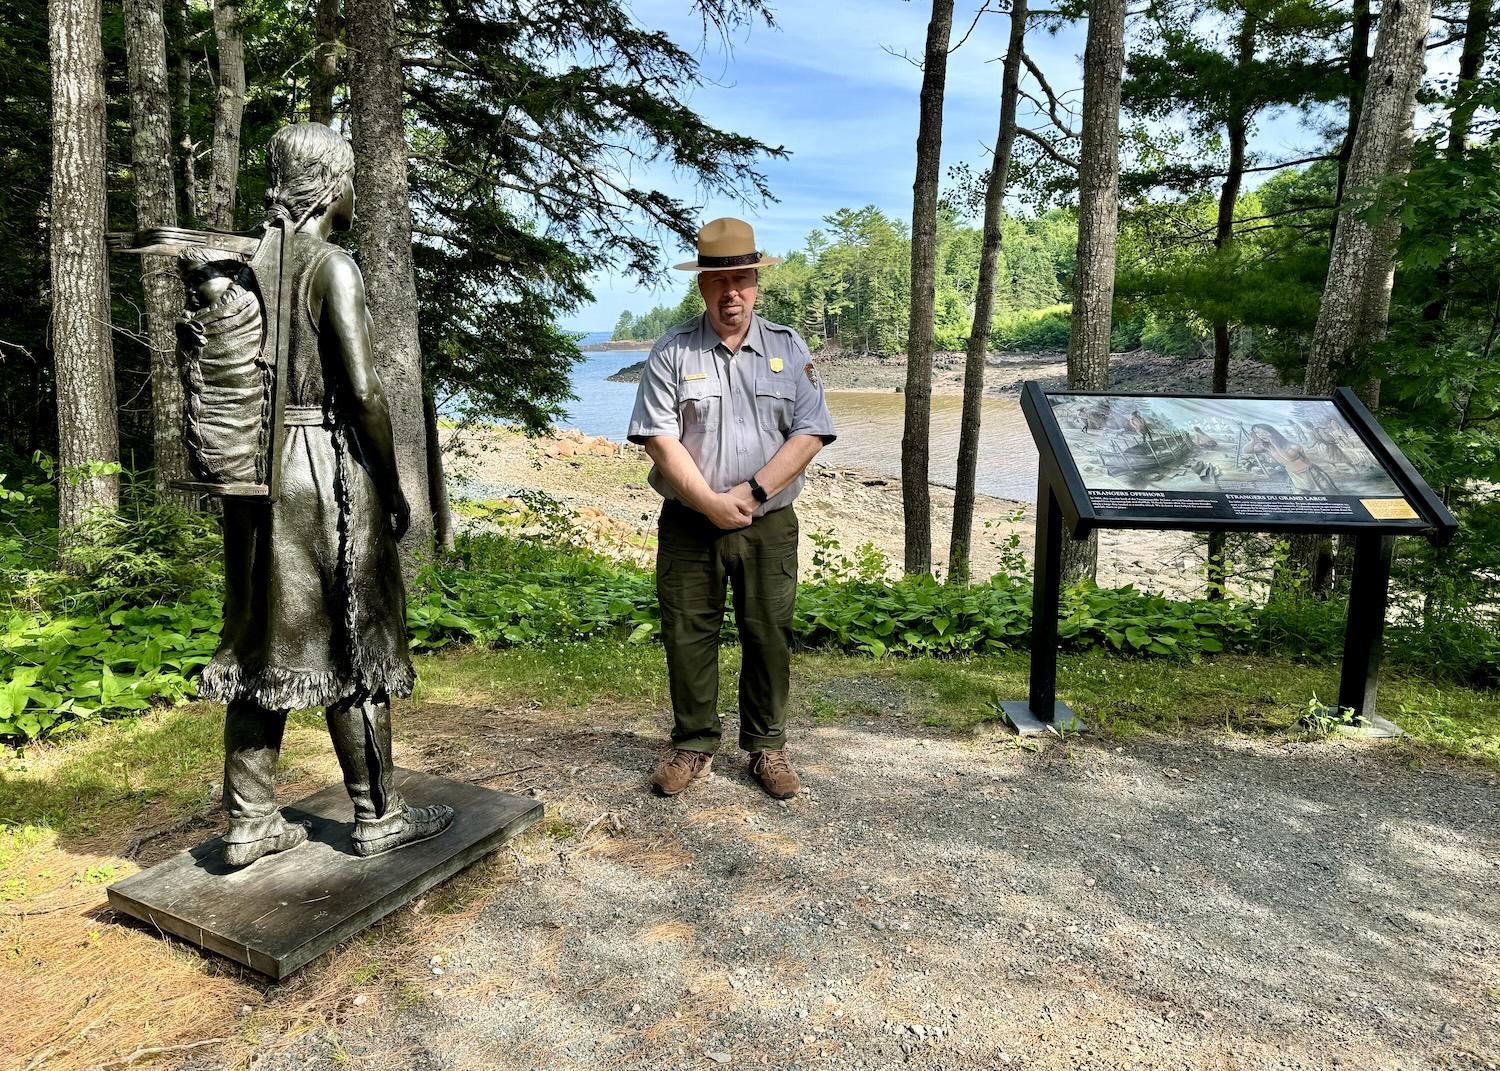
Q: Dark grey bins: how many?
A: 0